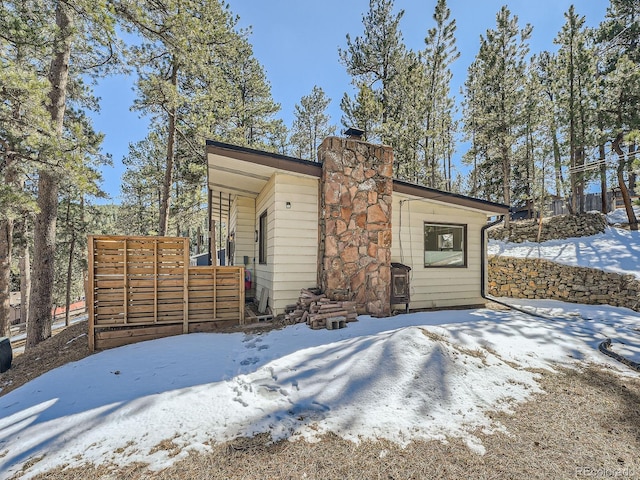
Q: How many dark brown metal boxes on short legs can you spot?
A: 1